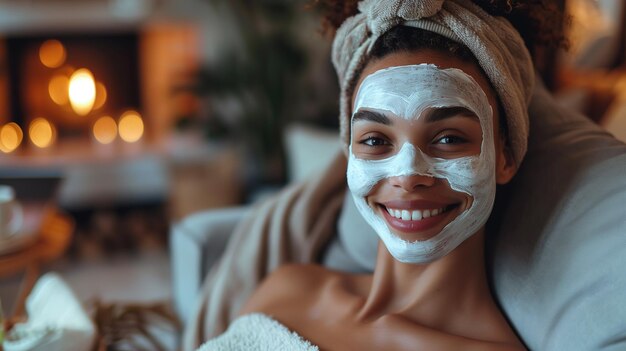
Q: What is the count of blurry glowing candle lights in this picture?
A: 8